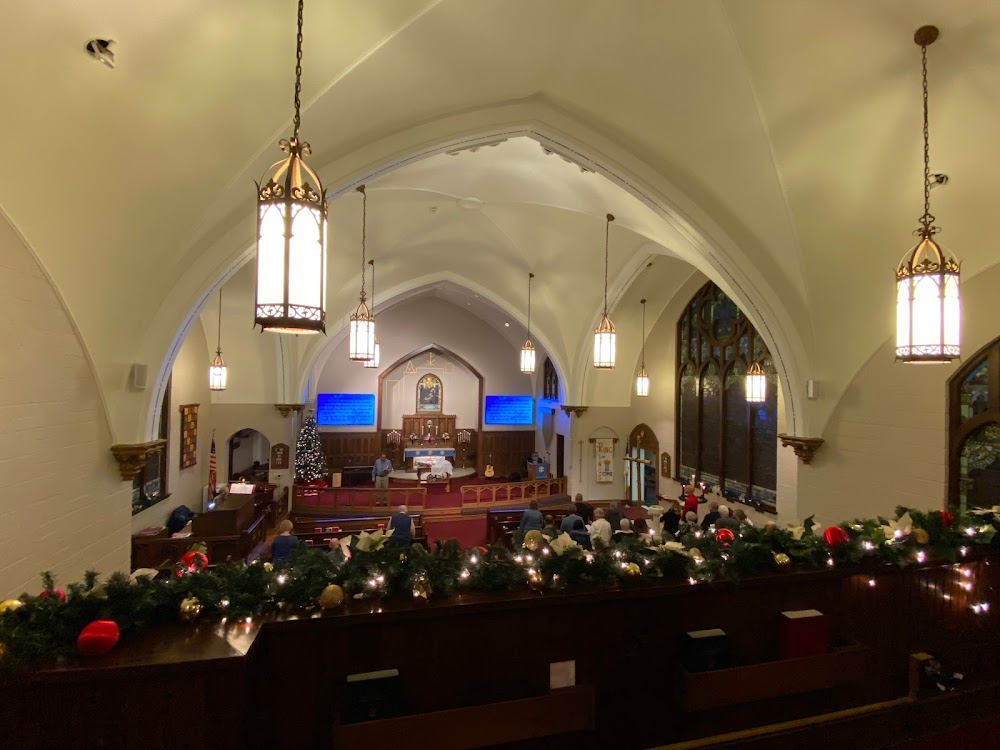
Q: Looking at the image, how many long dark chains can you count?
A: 8